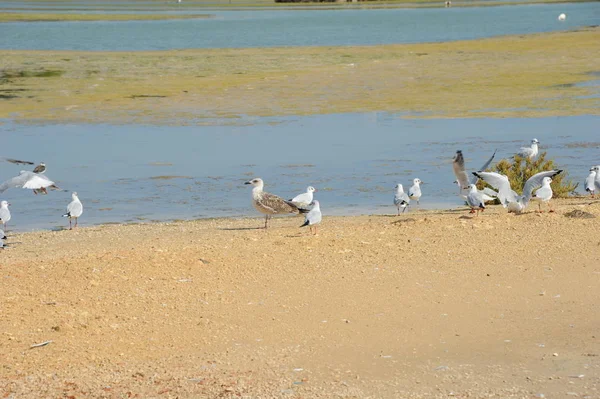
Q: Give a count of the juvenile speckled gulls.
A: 1